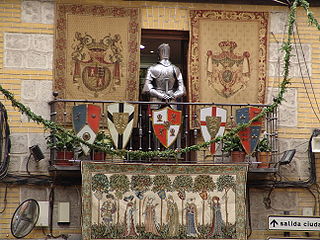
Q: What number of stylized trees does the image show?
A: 7